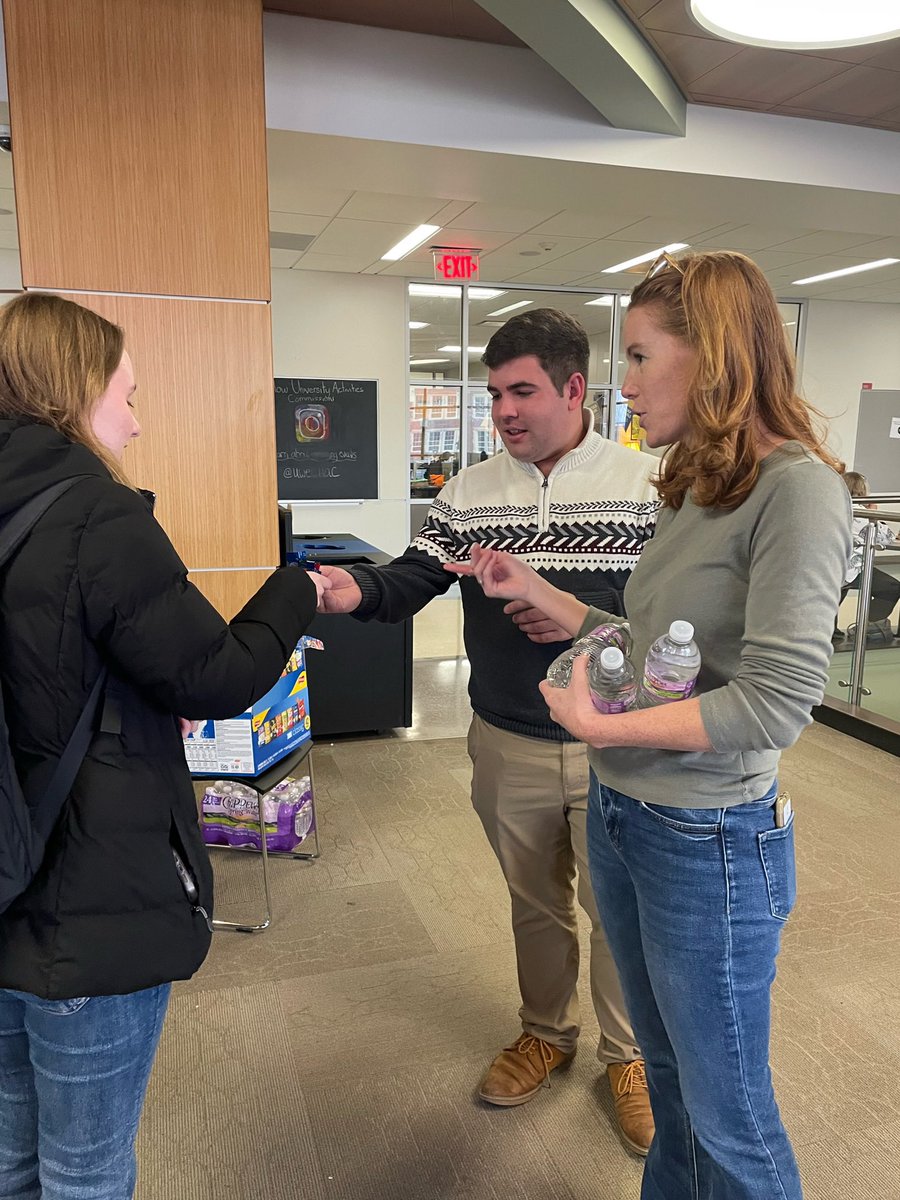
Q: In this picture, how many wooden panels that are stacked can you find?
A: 3